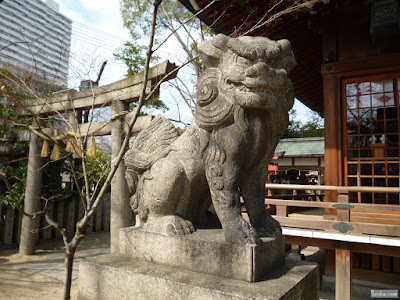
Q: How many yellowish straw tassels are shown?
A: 5